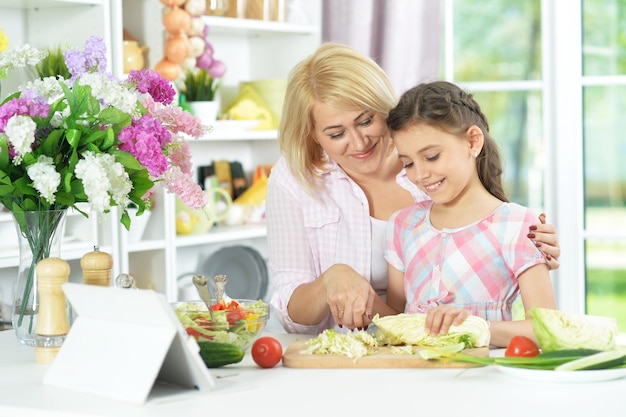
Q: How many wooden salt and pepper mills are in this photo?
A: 2